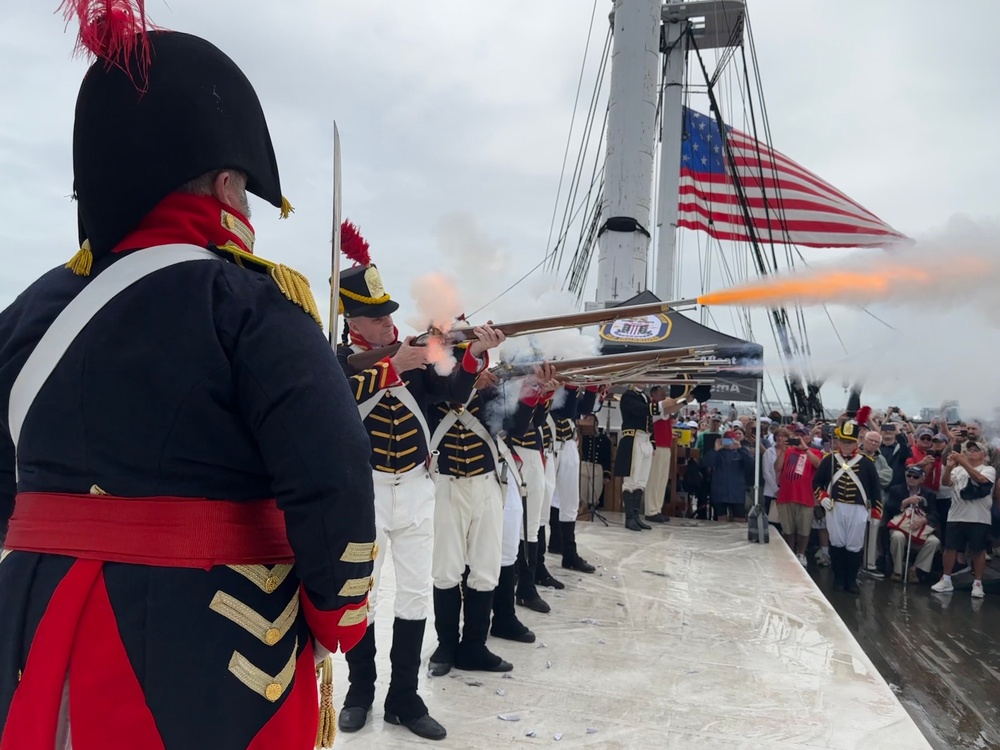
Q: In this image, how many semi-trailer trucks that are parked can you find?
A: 0